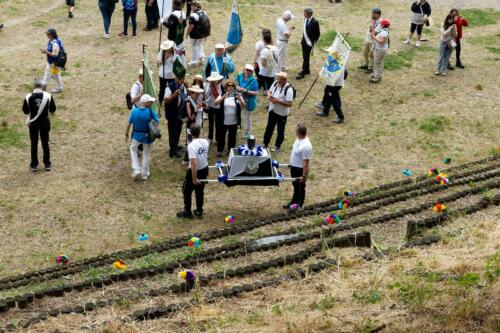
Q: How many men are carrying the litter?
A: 2